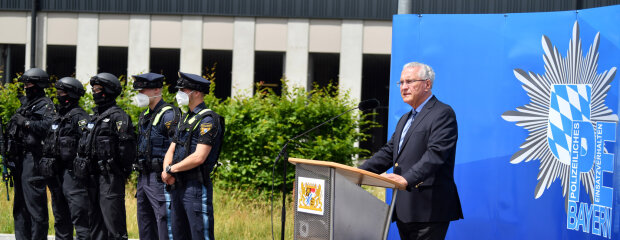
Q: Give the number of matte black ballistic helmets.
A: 3